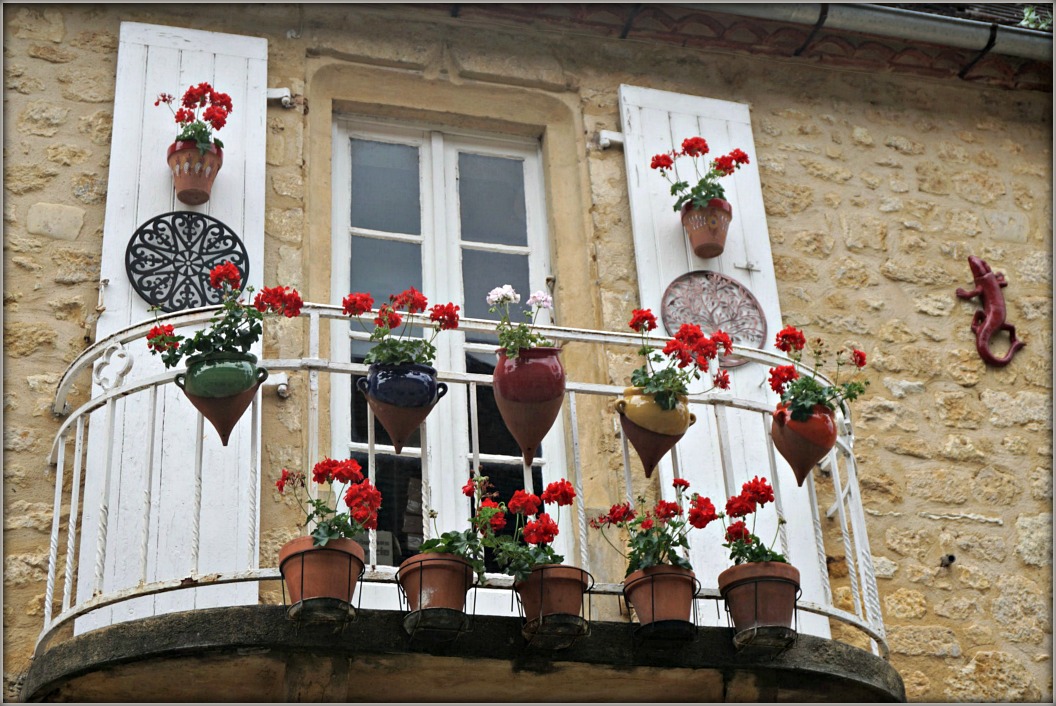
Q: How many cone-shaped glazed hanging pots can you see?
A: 5